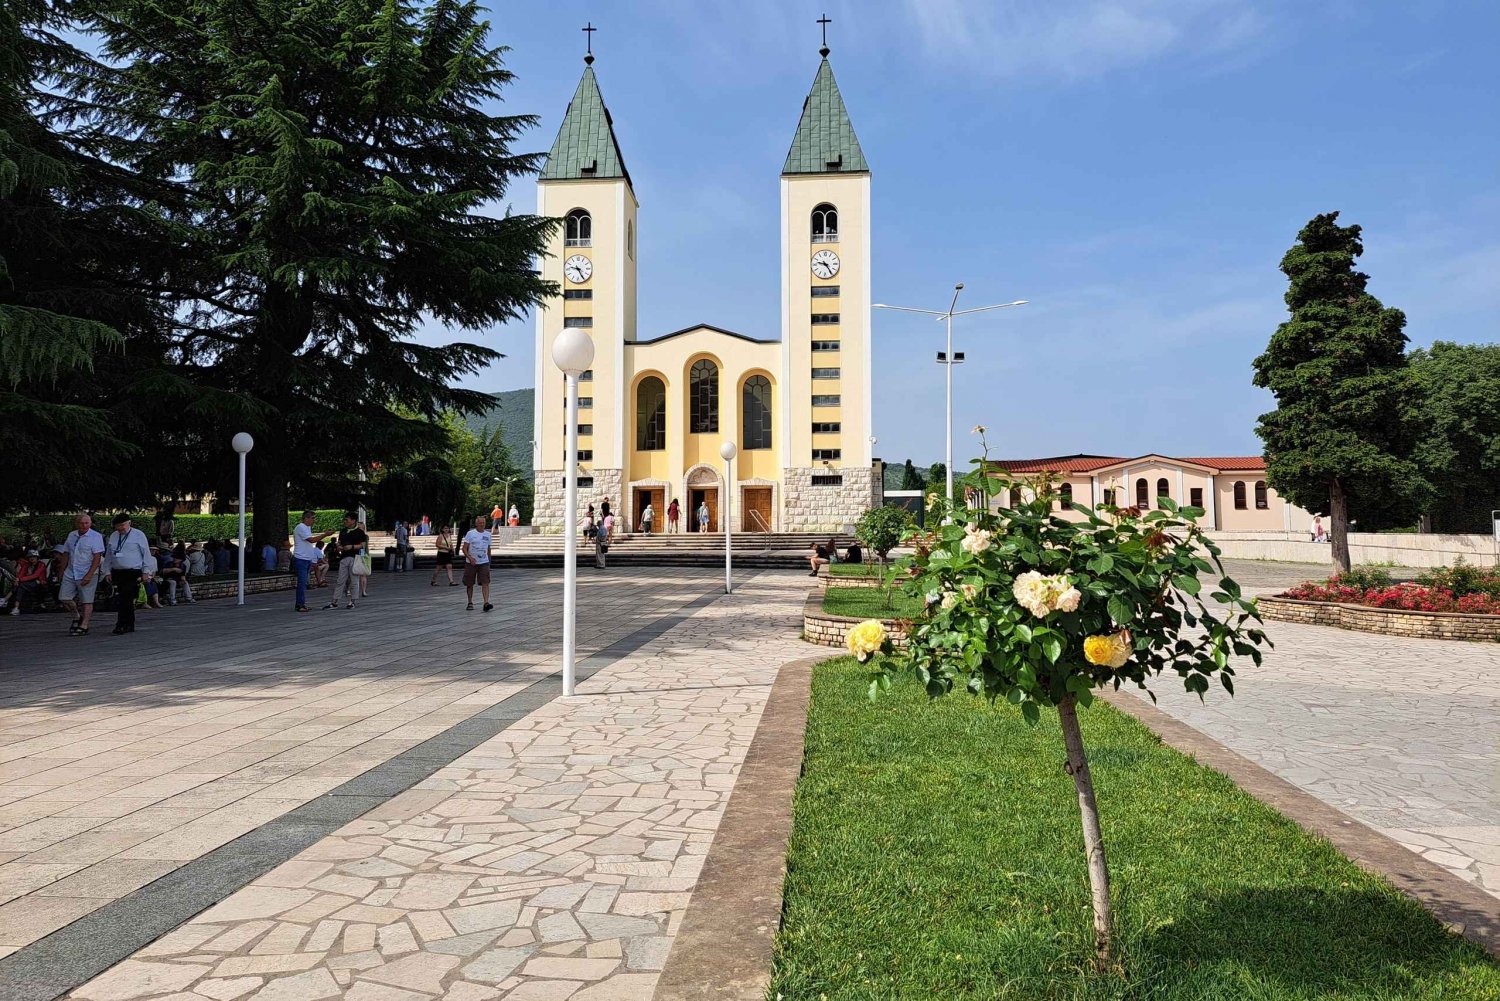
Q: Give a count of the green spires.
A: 2